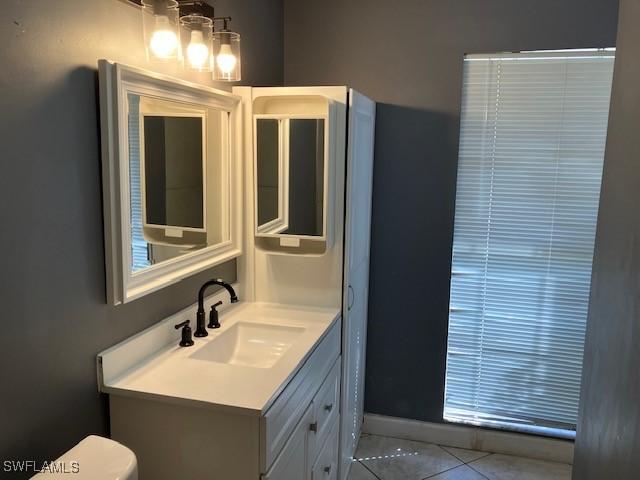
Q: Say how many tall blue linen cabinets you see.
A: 0